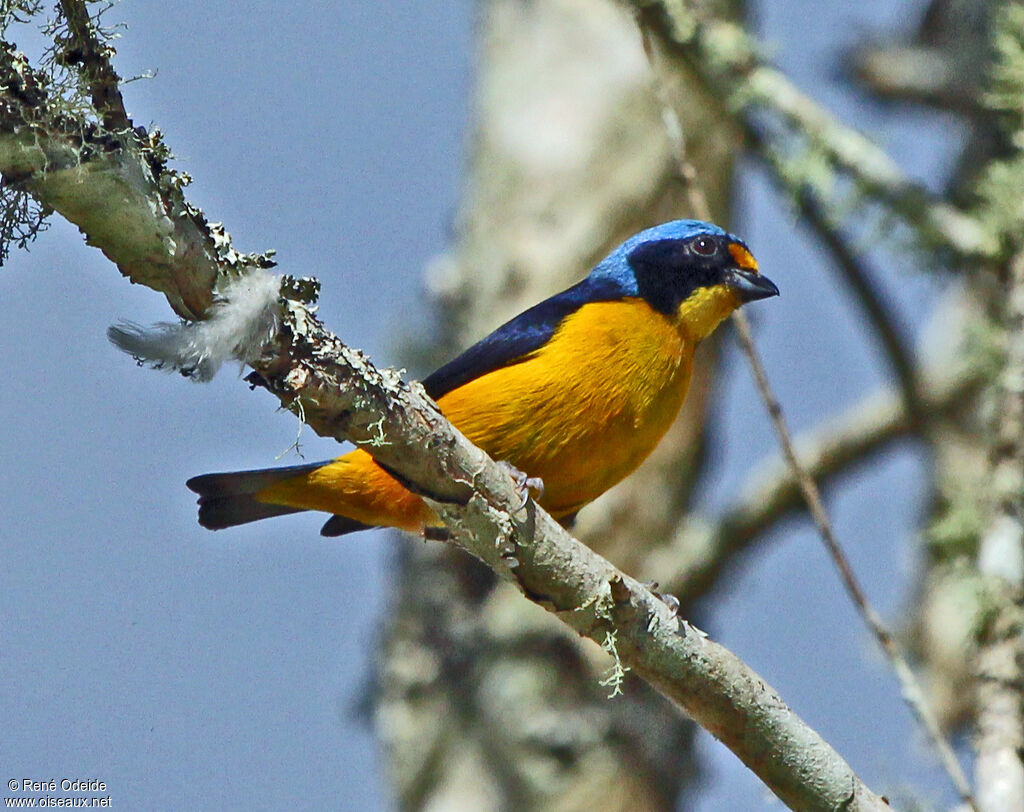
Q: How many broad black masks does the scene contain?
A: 1